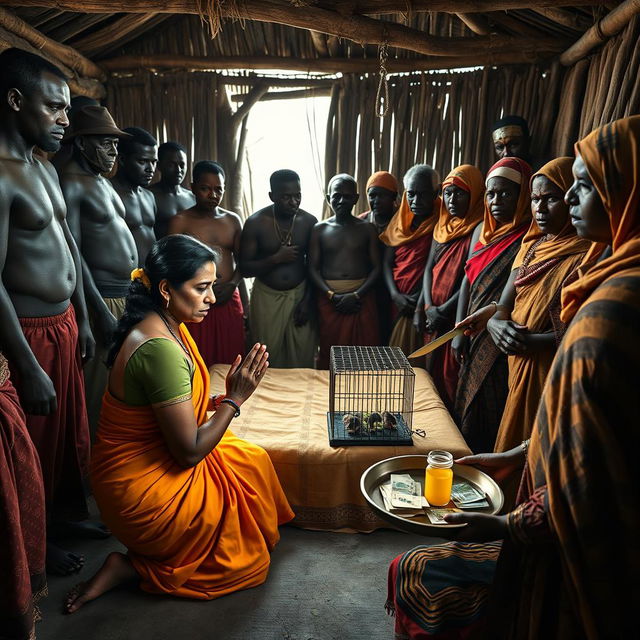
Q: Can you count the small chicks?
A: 3